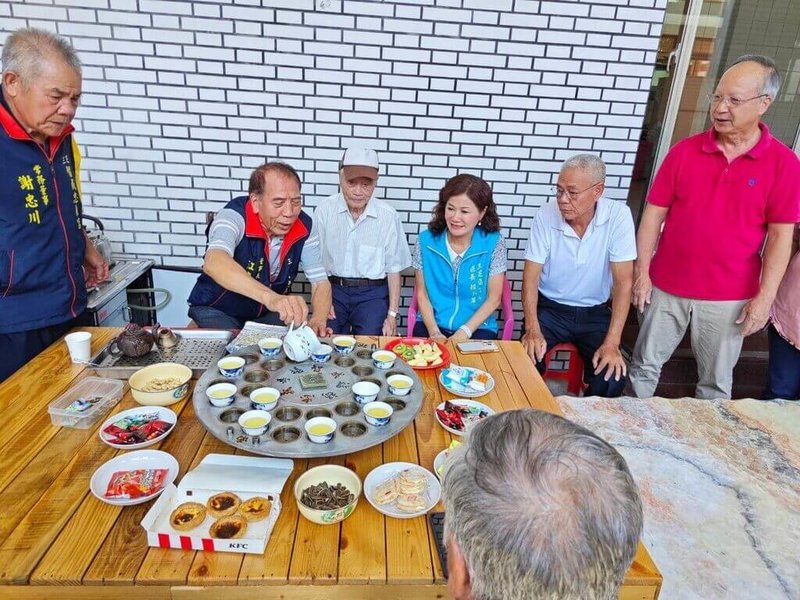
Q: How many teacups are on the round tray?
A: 12